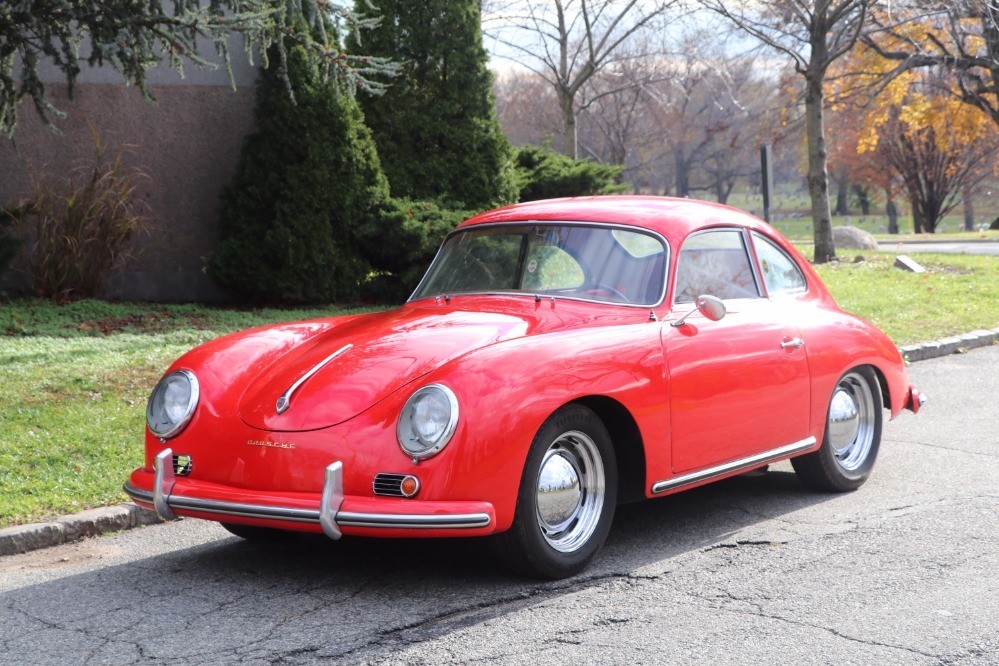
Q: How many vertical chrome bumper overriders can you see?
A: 2